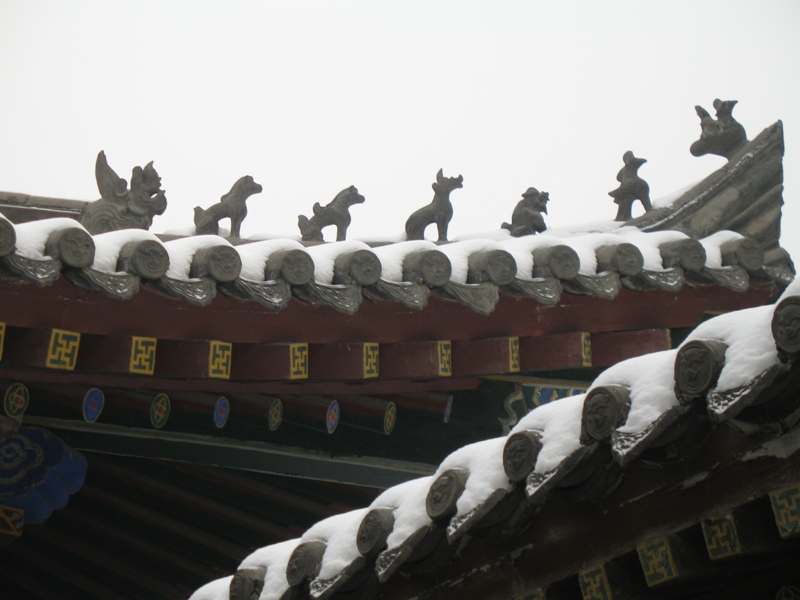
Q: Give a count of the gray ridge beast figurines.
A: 7